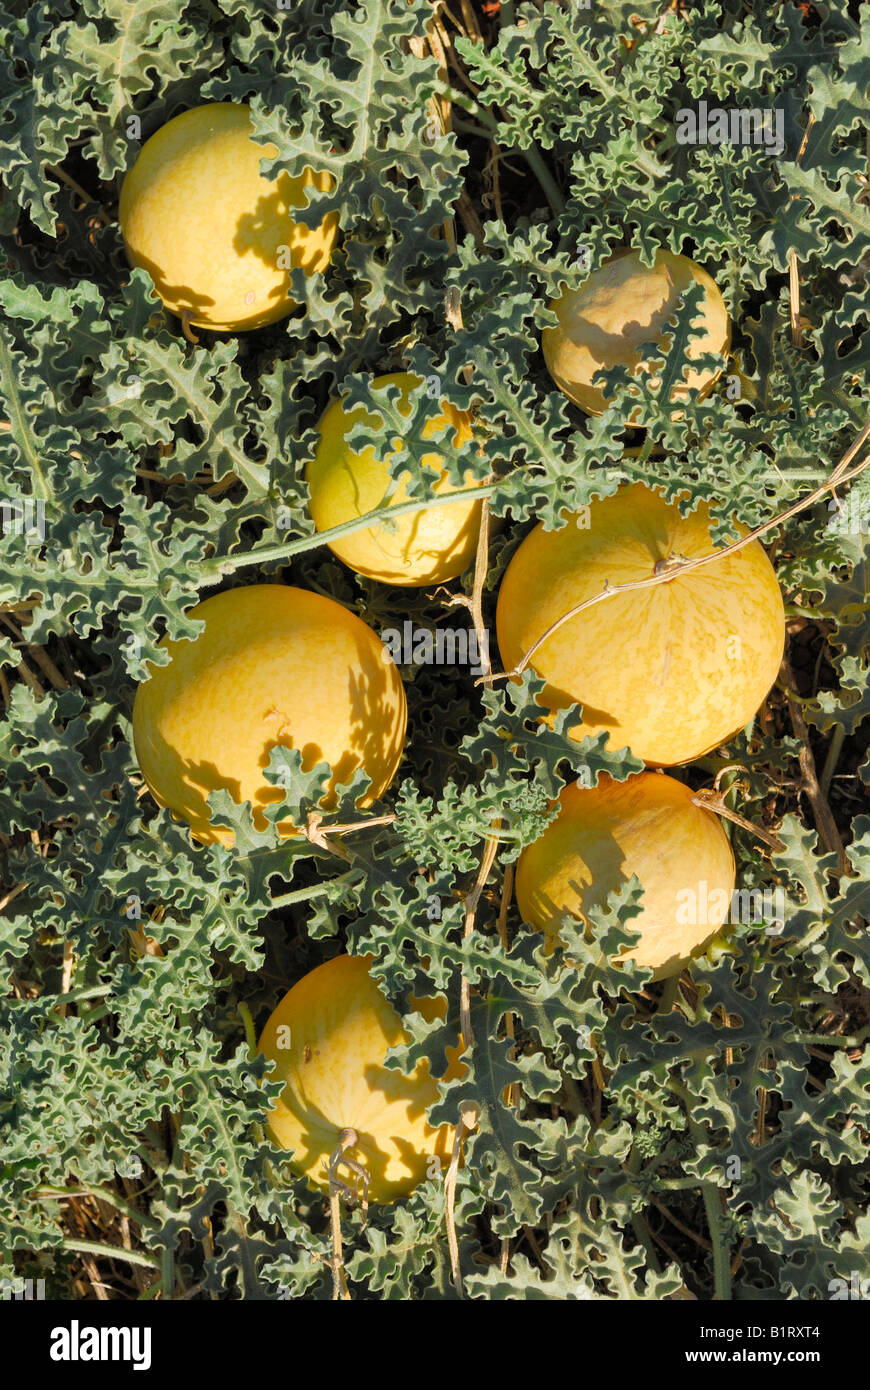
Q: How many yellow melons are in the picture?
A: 7